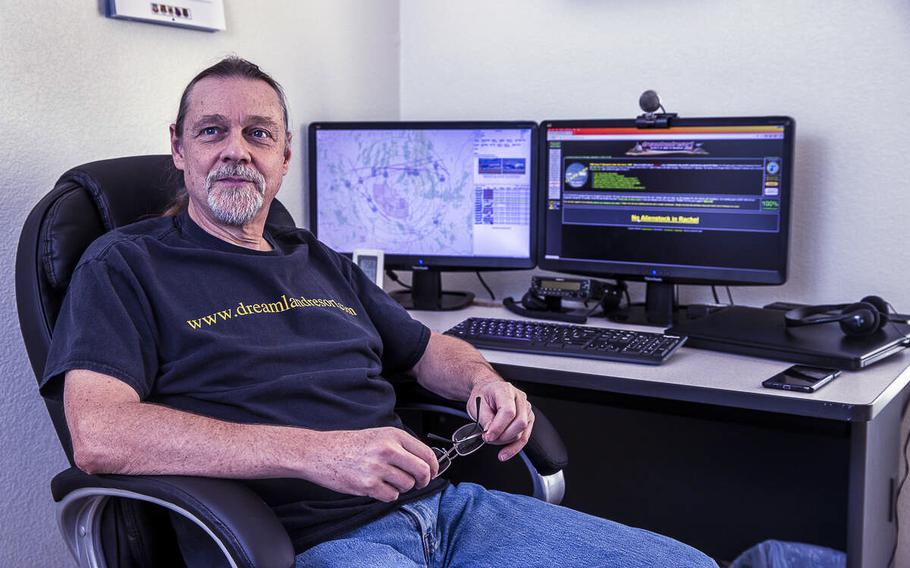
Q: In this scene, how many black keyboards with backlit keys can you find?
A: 1